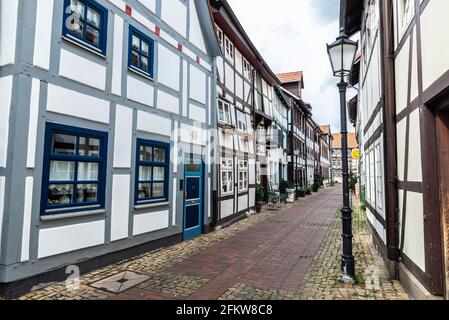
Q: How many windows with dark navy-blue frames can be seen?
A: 4